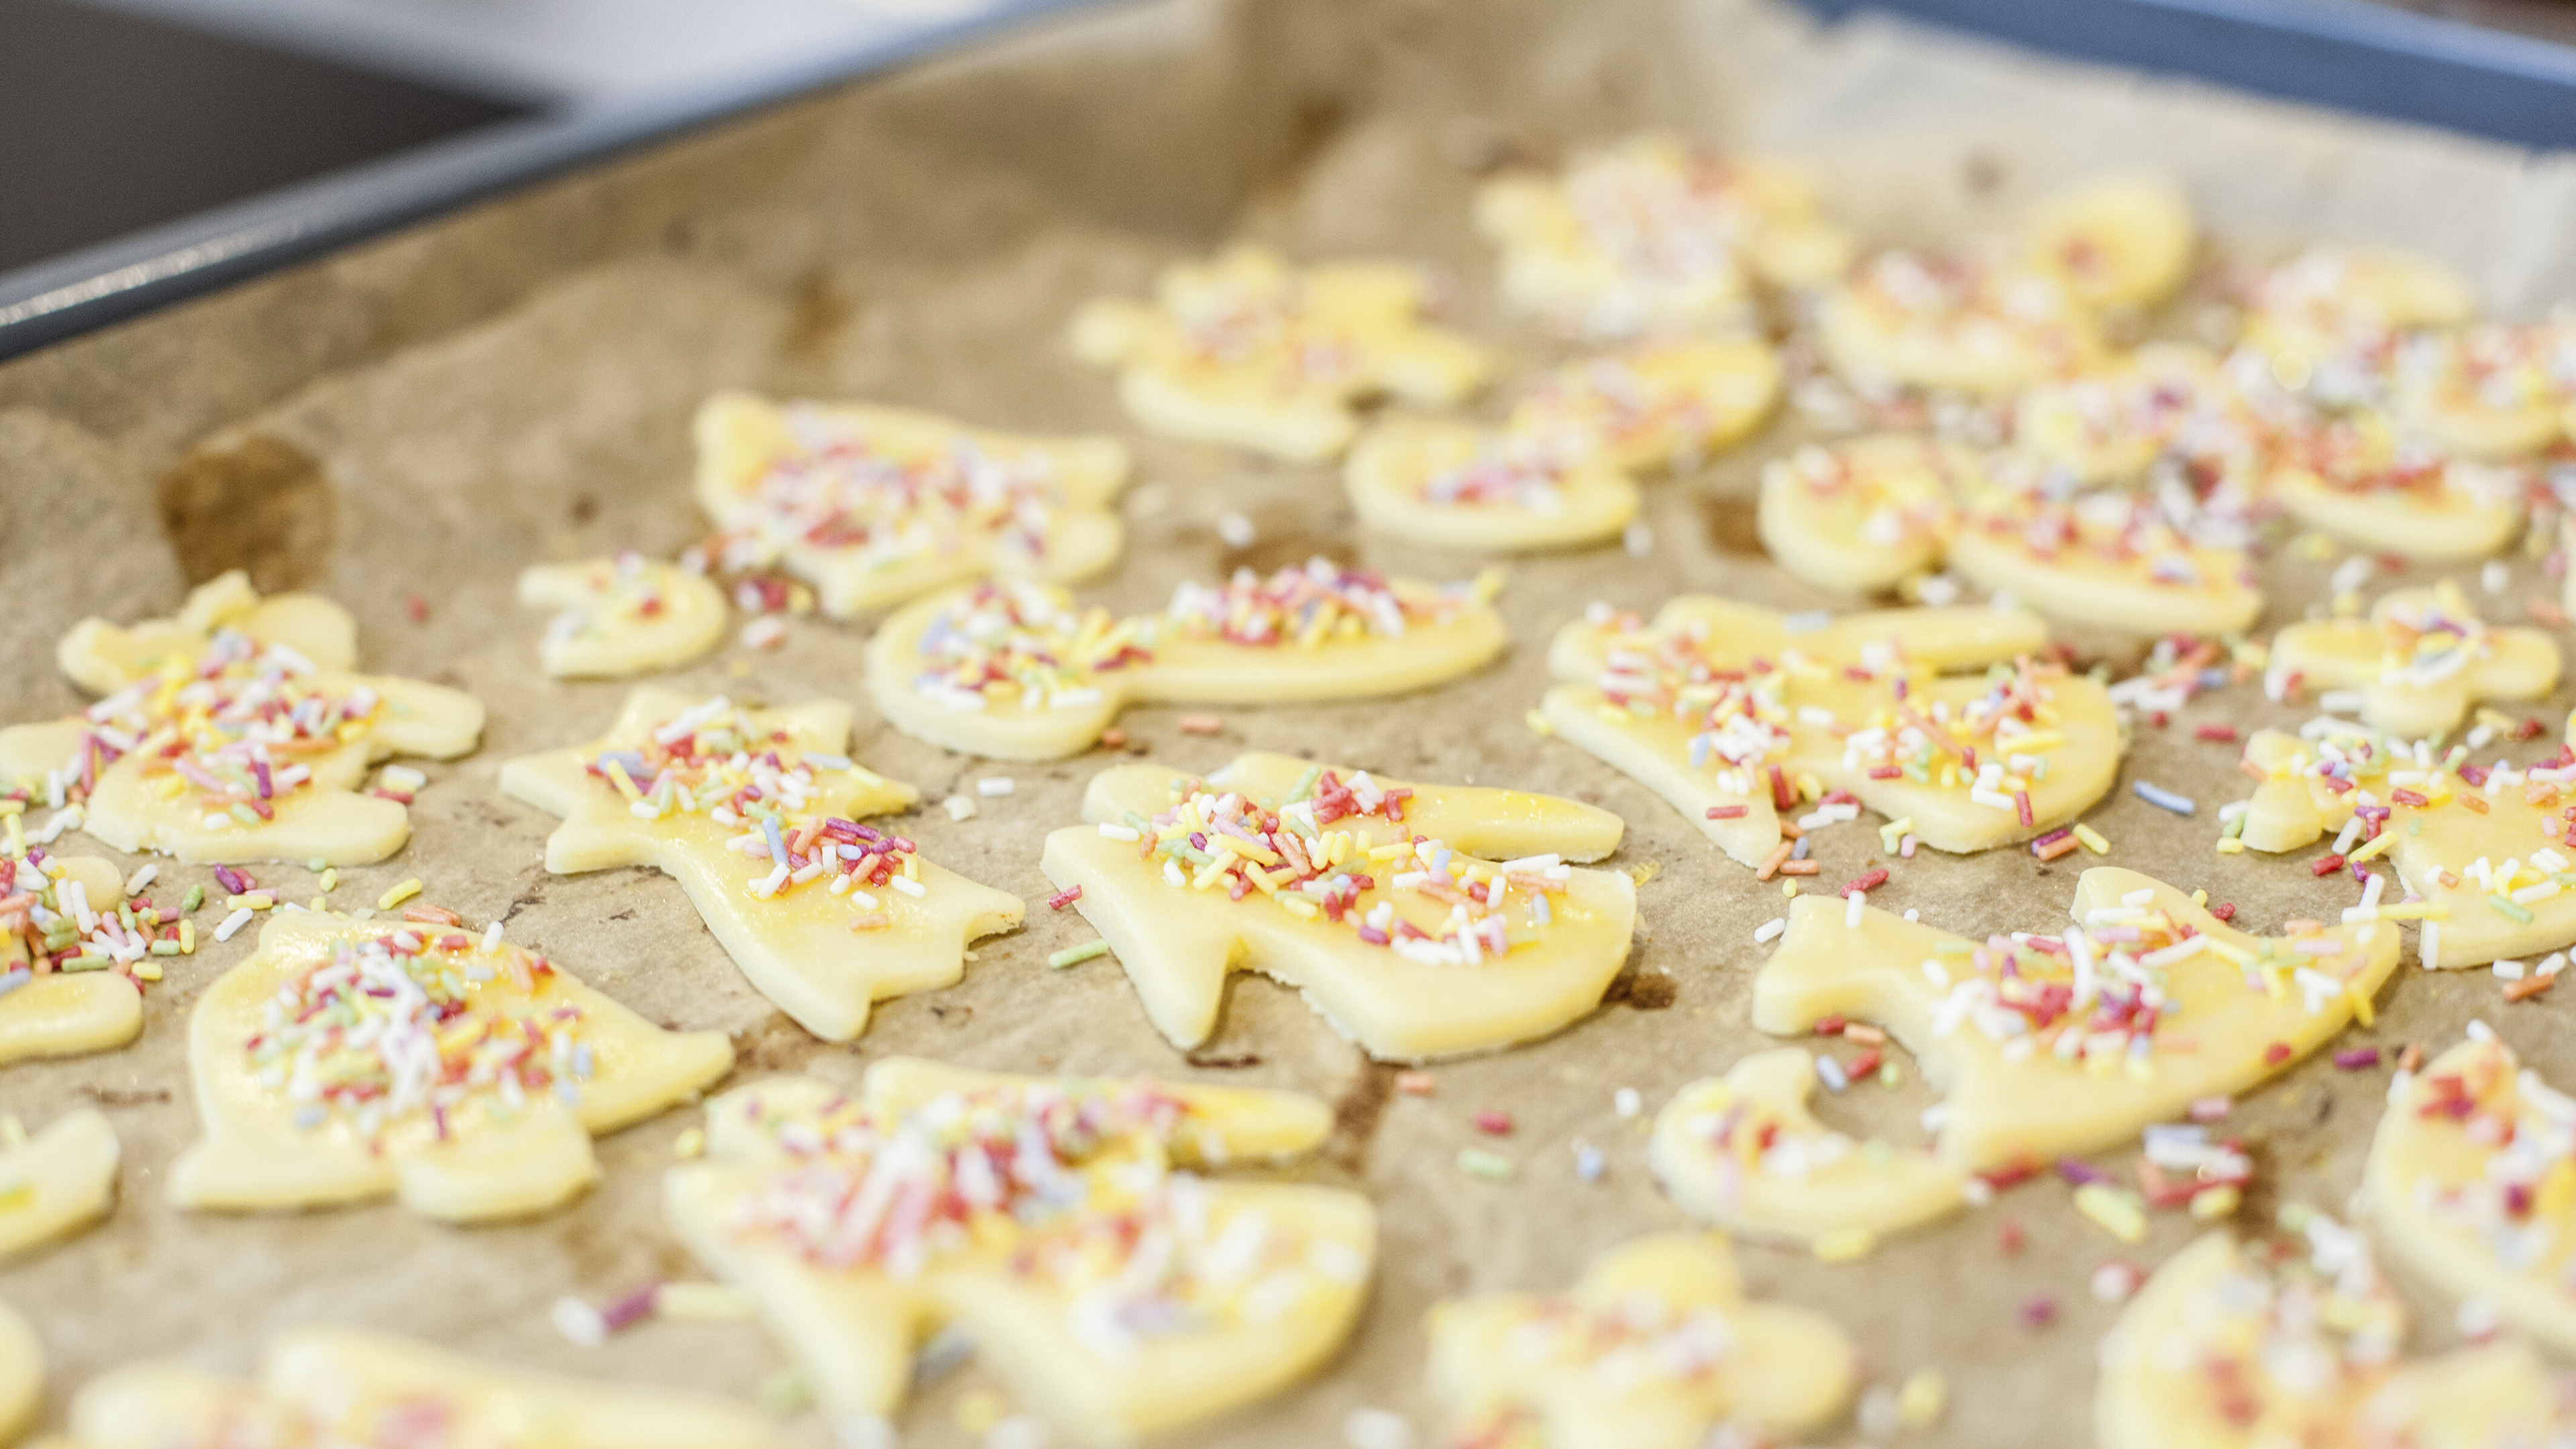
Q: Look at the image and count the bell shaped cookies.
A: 2